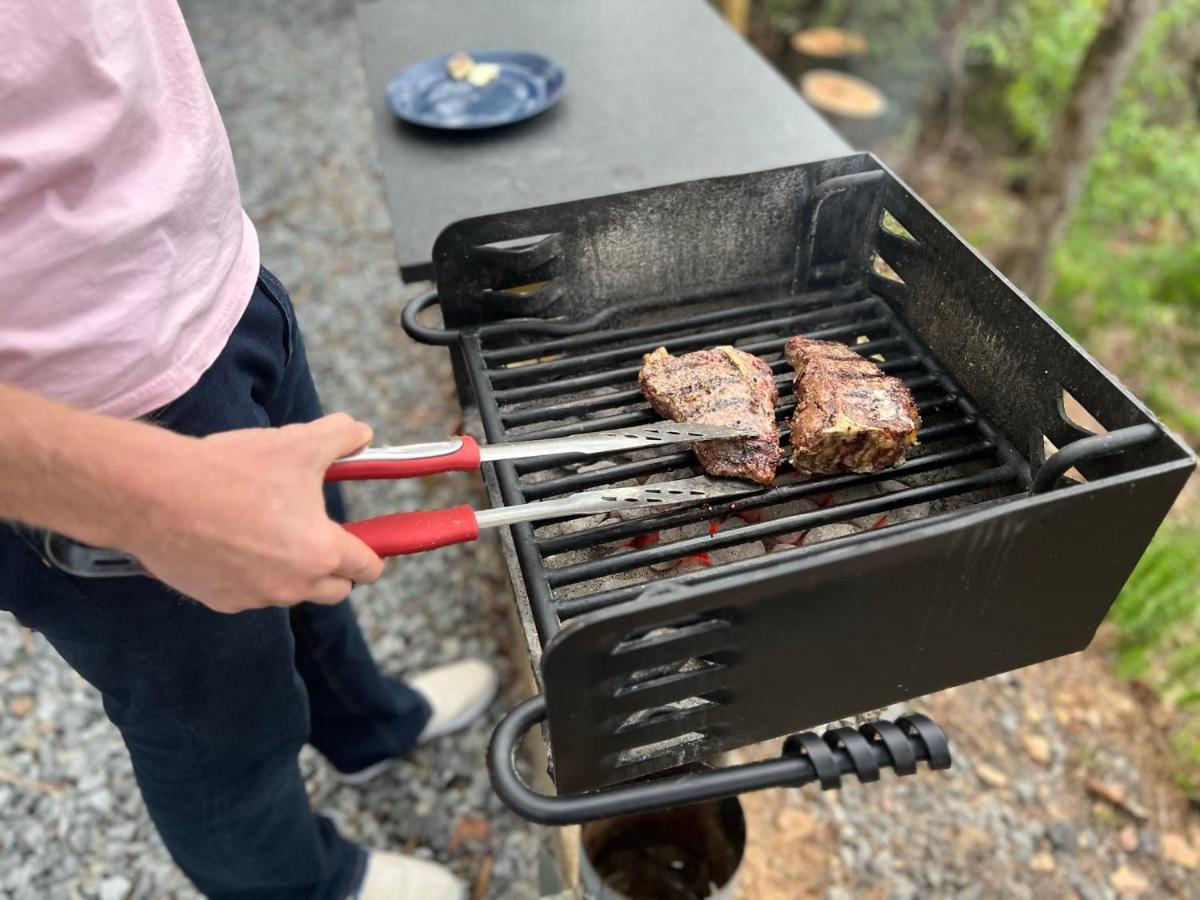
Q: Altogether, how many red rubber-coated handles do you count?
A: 2